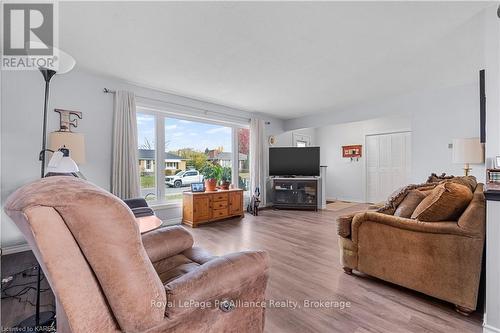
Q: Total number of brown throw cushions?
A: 2